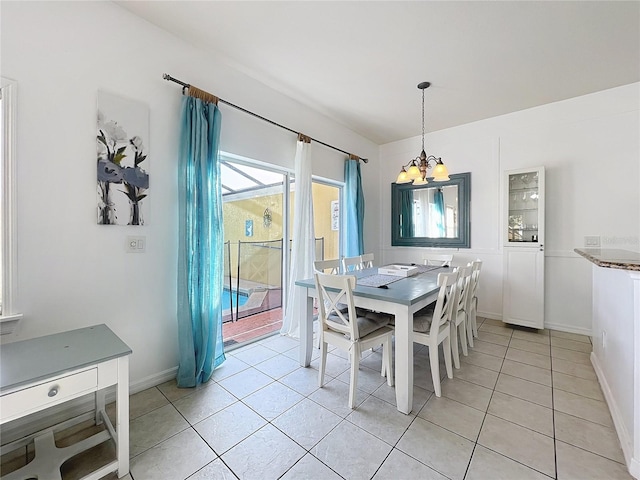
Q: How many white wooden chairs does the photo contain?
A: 8